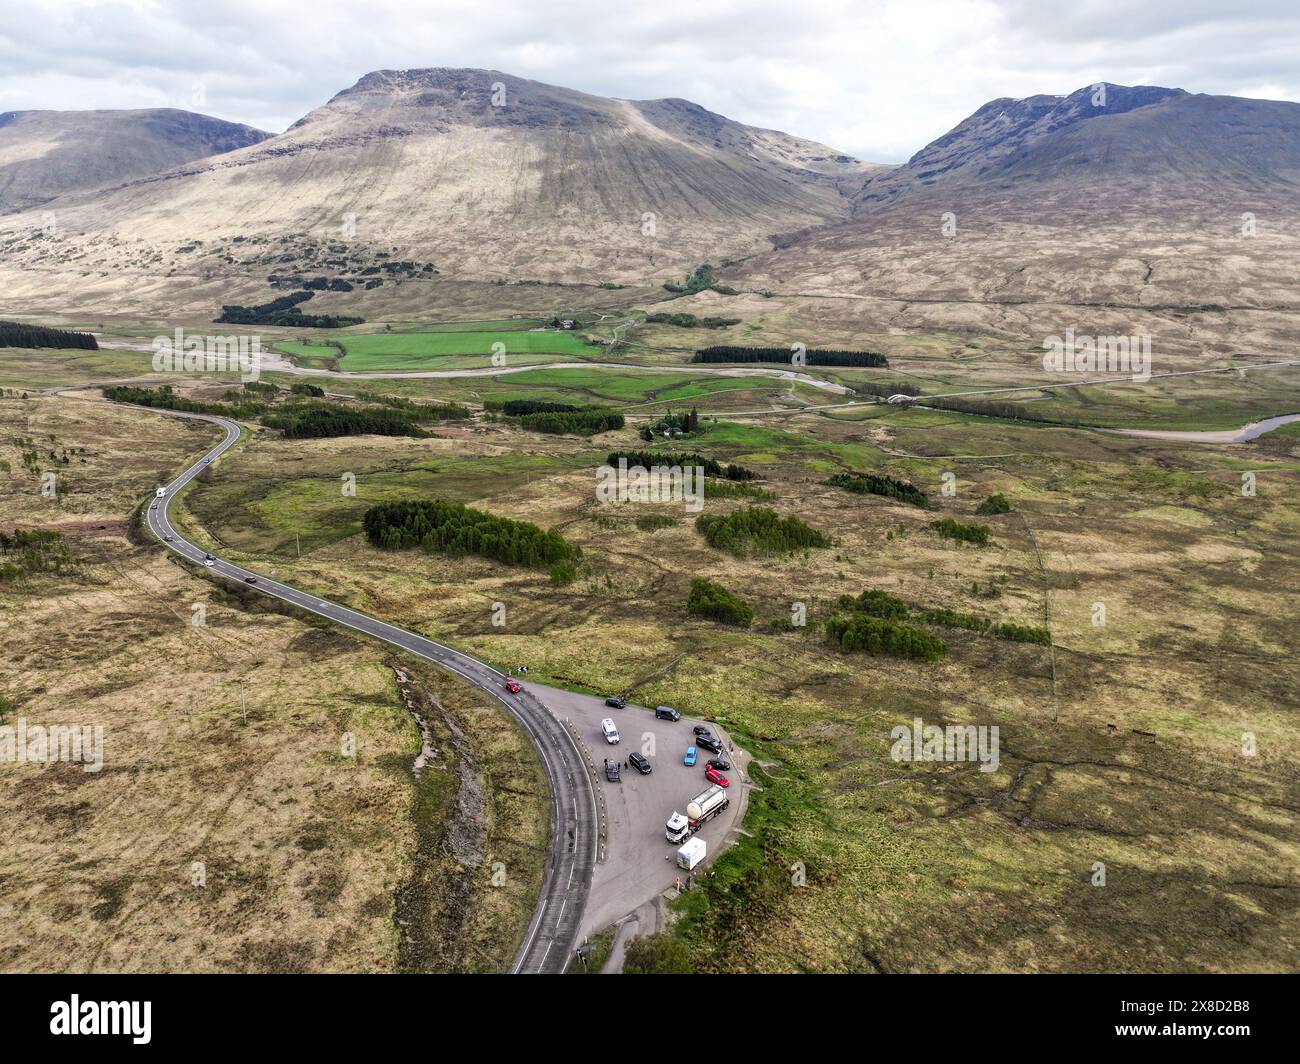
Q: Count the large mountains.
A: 3